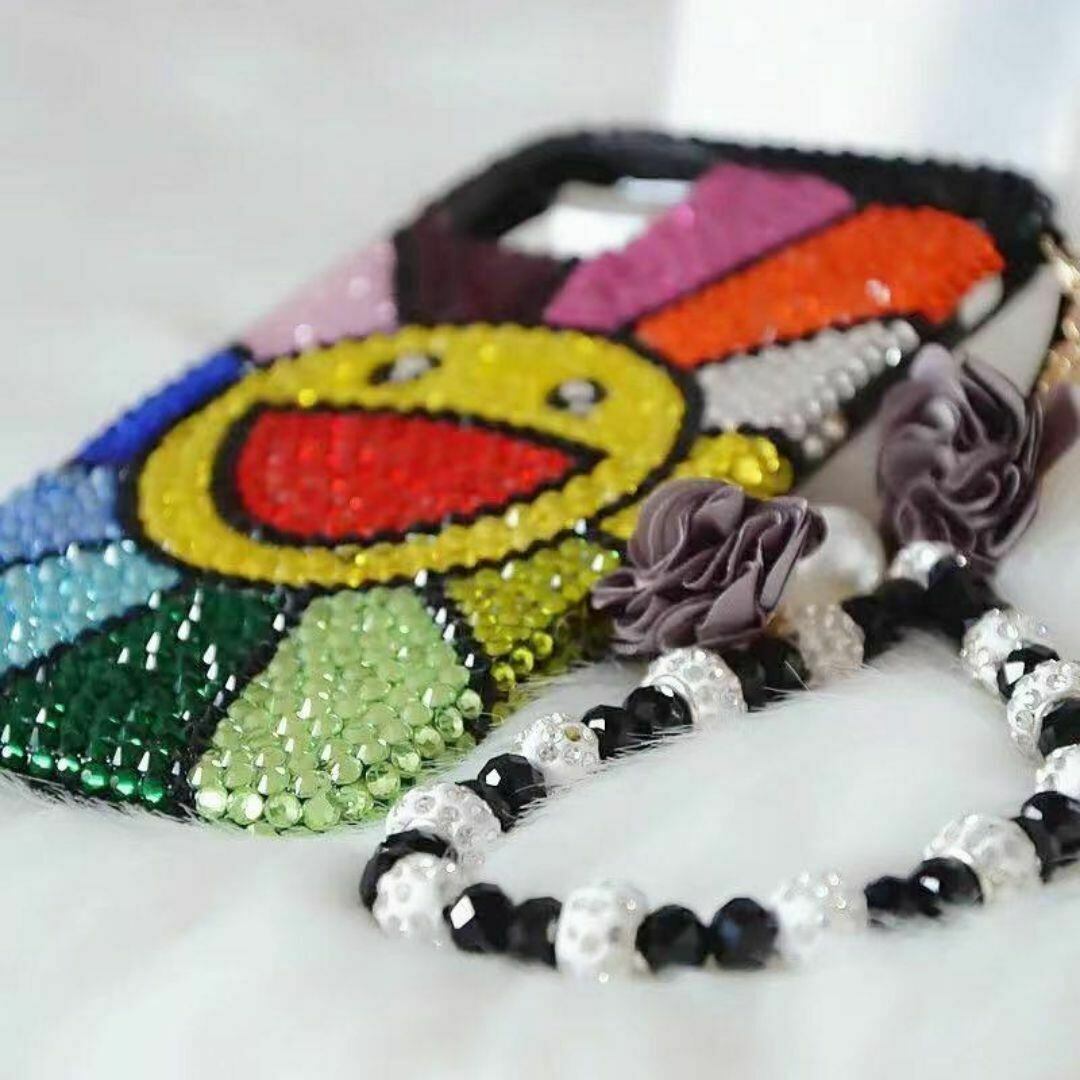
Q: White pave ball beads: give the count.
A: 12